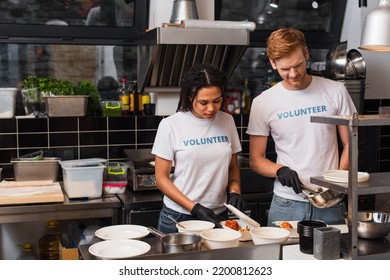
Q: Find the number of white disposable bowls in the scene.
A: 3